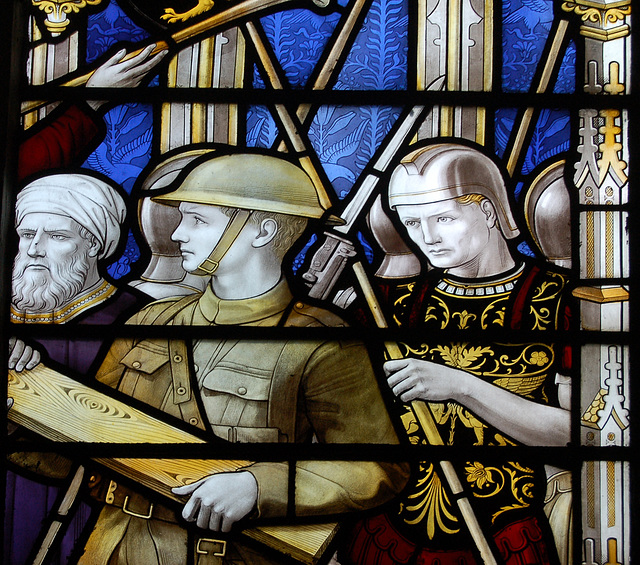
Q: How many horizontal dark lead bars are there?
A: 3